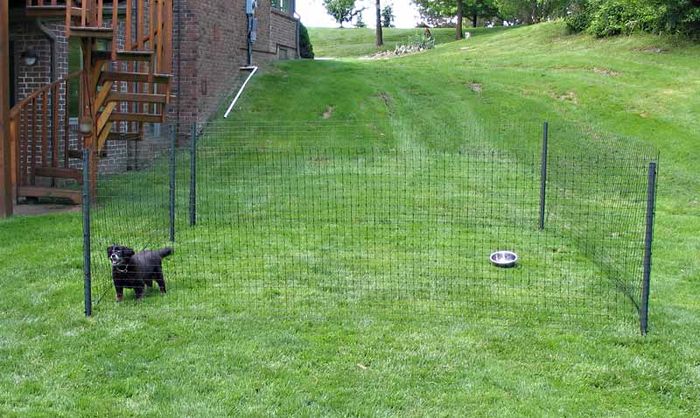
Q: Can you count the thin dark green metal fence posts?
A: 5